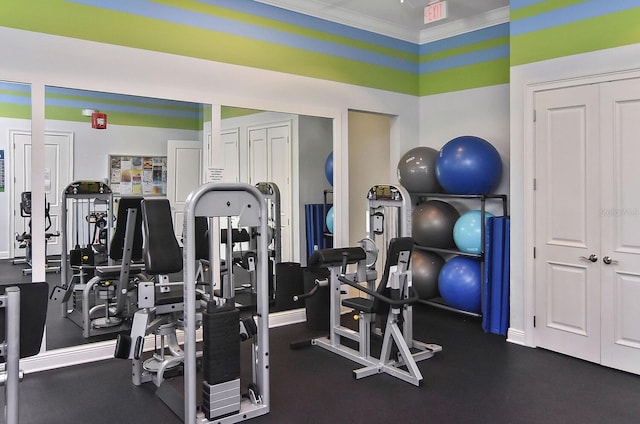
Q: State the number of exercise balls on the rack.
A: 6